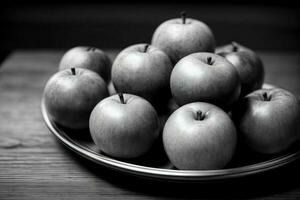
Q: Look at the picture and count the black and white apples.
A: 9